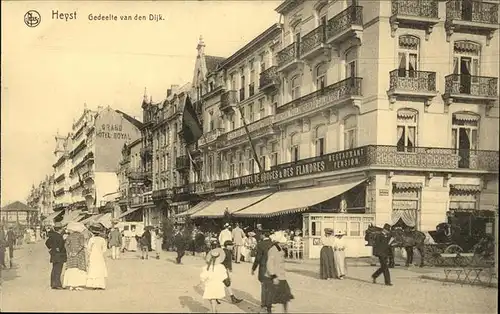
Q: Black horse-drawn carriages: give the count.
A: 1